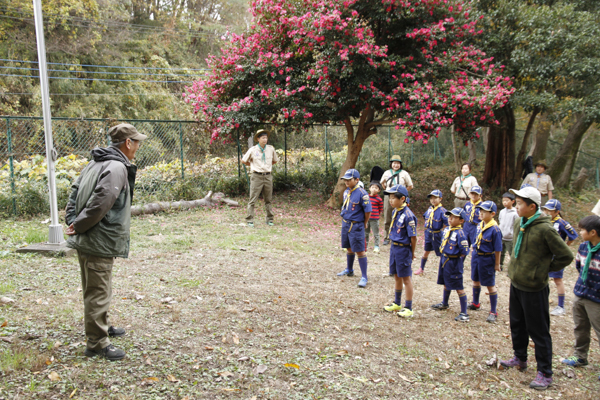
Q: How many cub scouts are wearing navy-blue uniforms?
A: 7